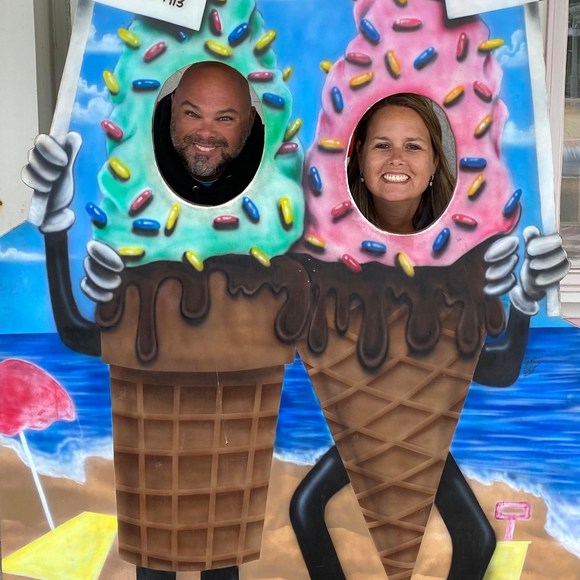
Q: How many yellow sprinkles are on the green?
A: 12